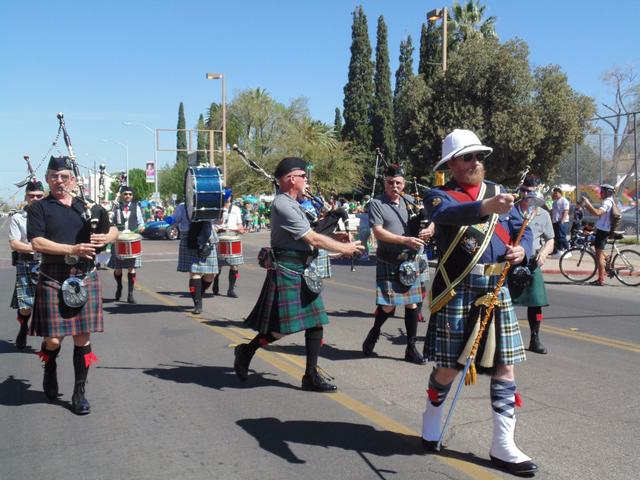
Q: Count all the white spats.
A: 2